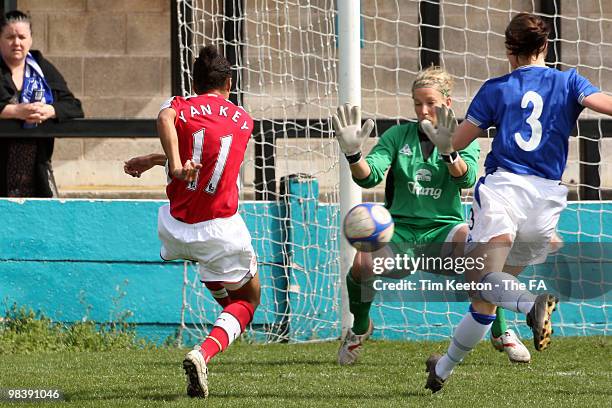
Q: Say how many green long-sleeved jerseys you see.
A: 1